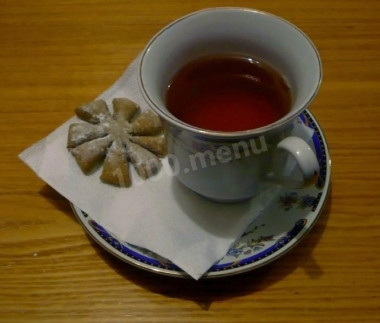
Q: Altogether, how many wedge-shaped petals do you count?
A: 8